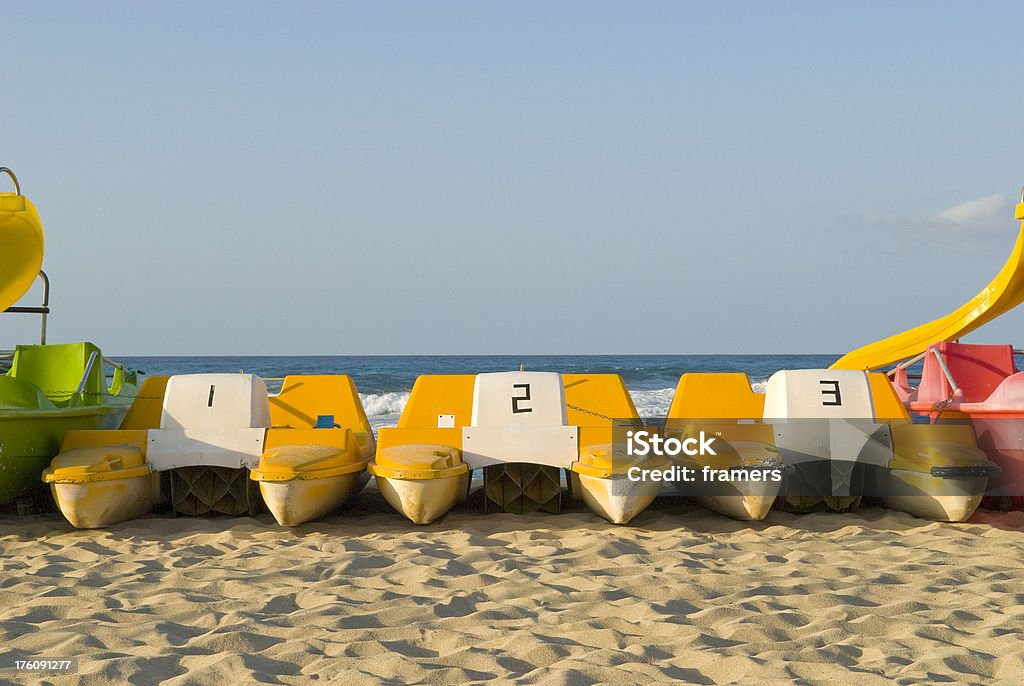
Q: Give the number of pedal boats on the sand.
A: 5